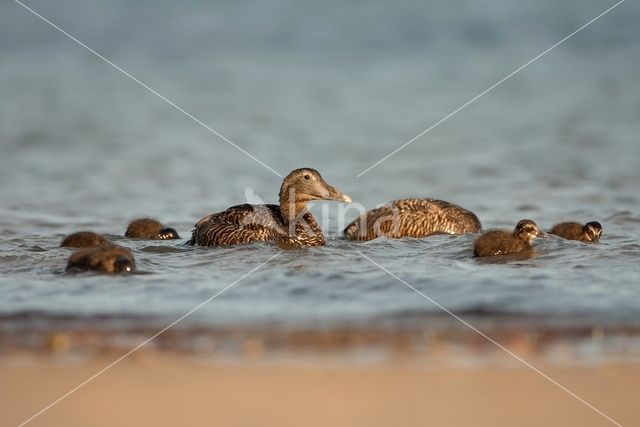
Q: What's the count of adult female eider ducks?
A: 2